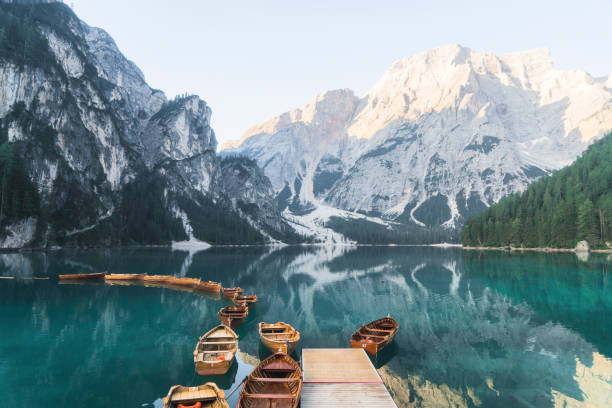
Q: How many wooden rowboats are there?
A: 13